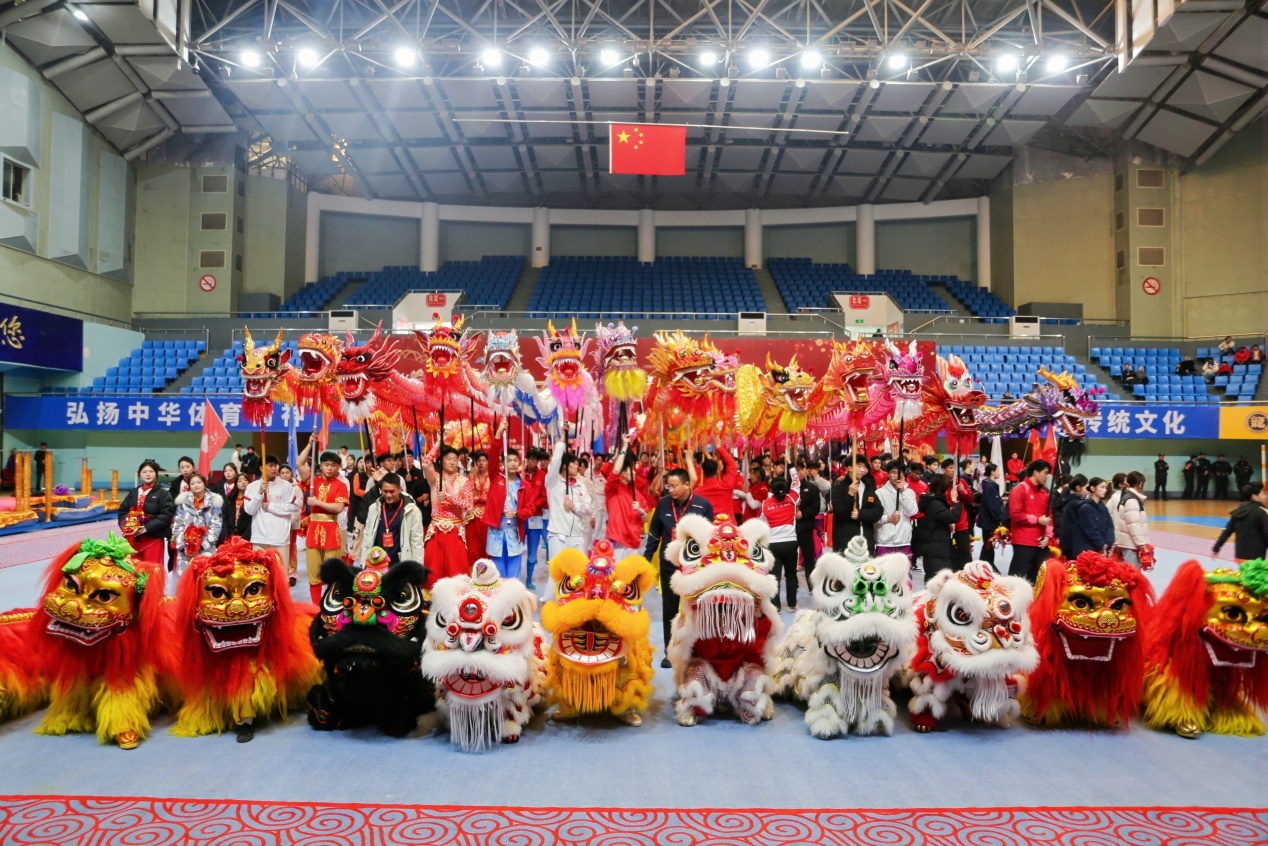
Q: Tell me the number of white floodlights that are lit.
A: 12